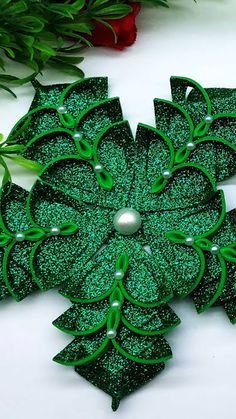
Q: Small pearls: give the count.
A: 13